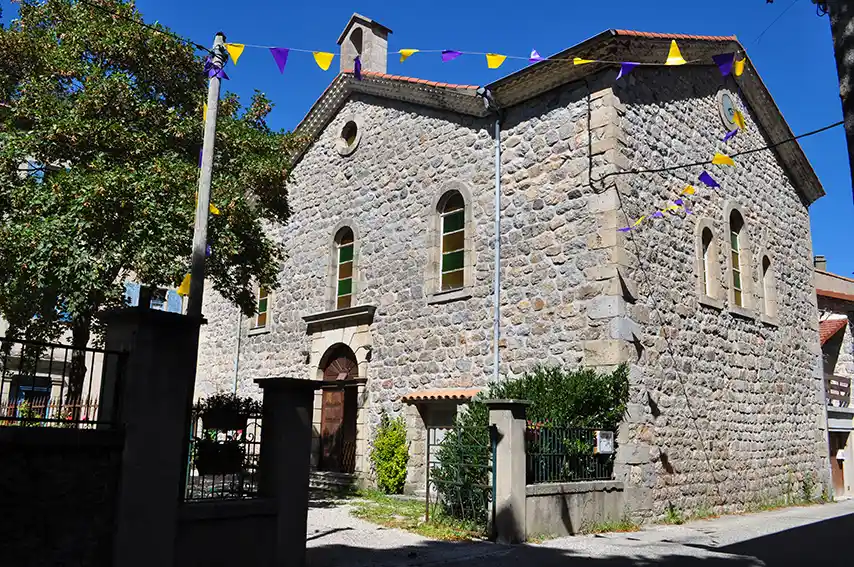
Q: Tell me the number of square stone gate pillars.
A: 3